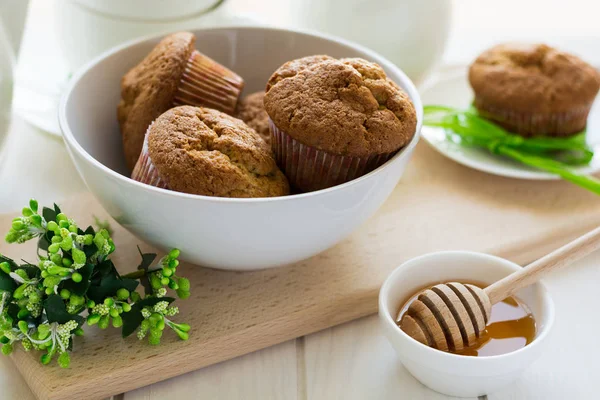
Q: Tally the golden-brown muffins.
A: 5